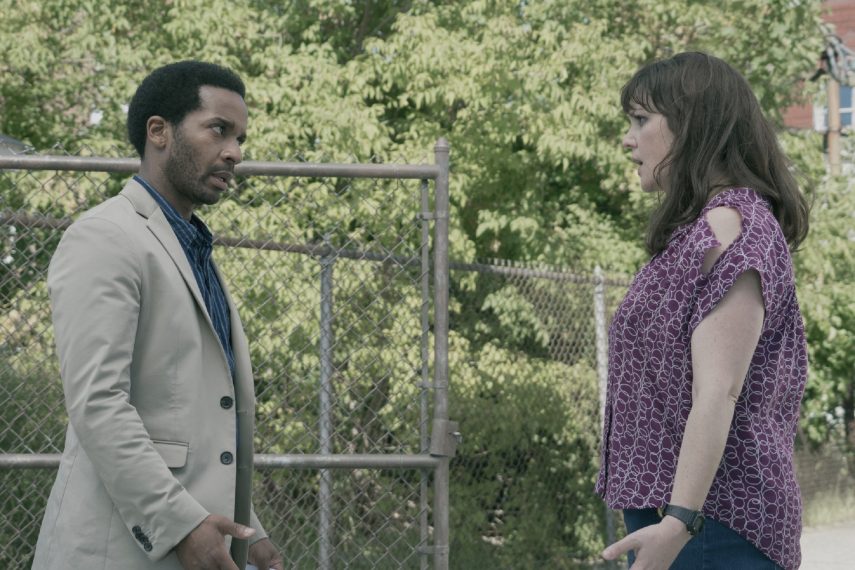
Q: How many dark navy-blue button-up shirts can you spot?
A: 1